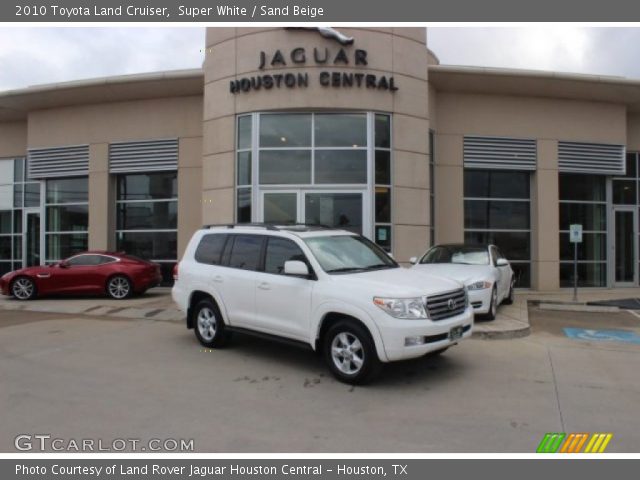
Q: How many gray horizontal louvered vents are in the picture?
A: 4